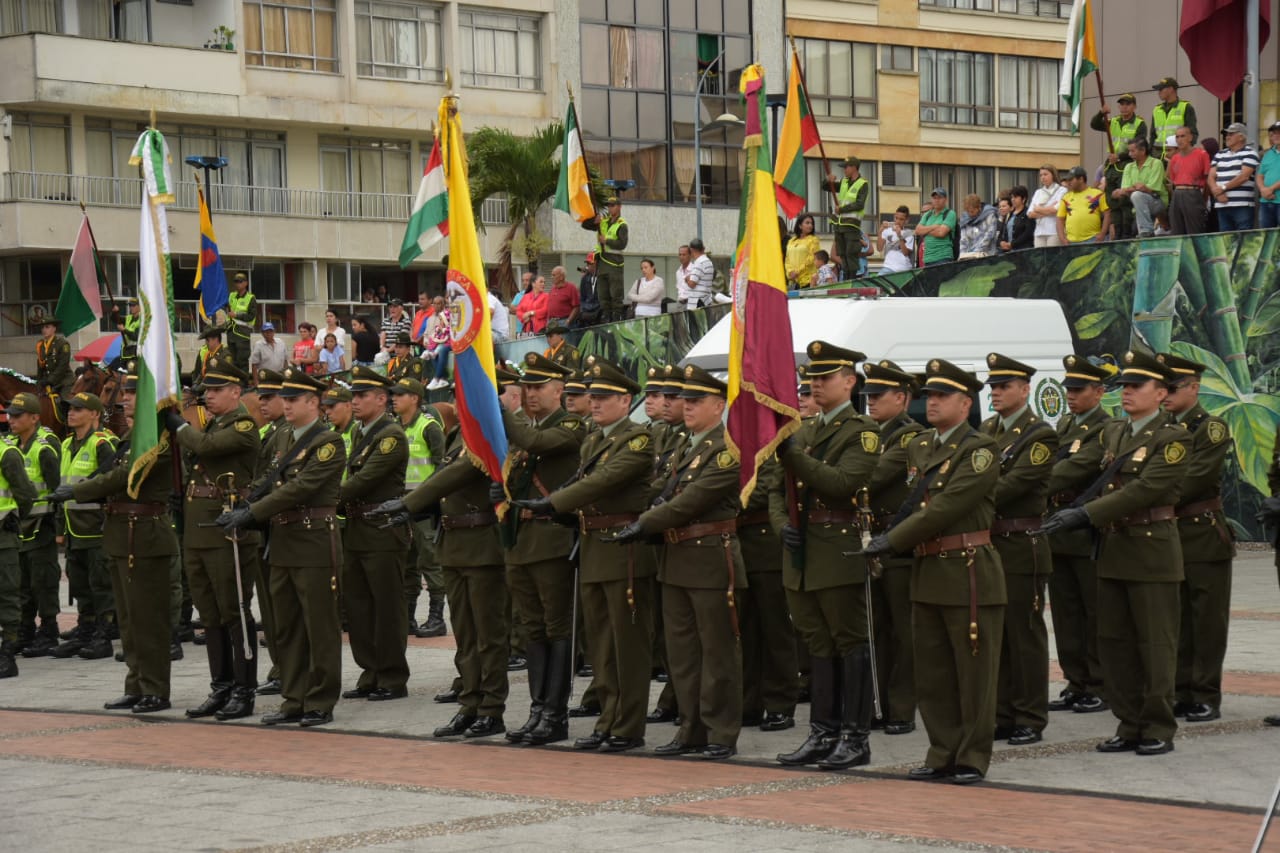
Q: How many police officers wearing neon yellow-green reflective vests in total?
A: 15